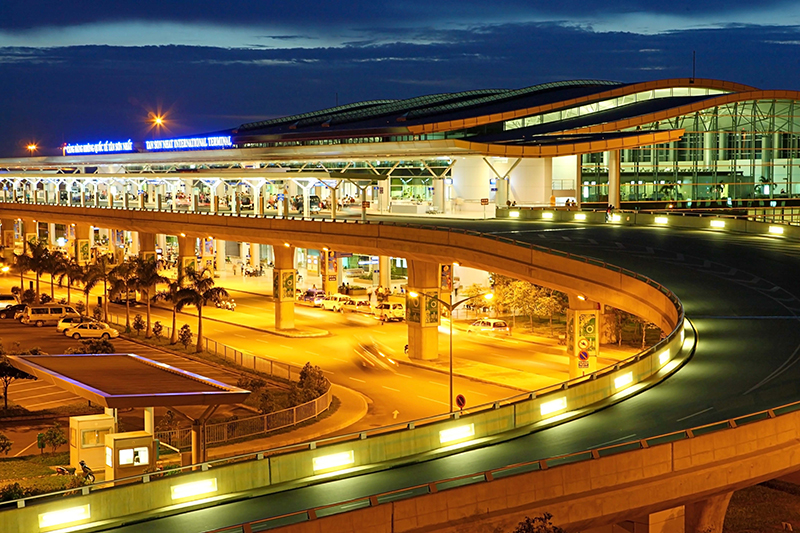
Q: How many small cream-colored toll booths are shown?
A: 2